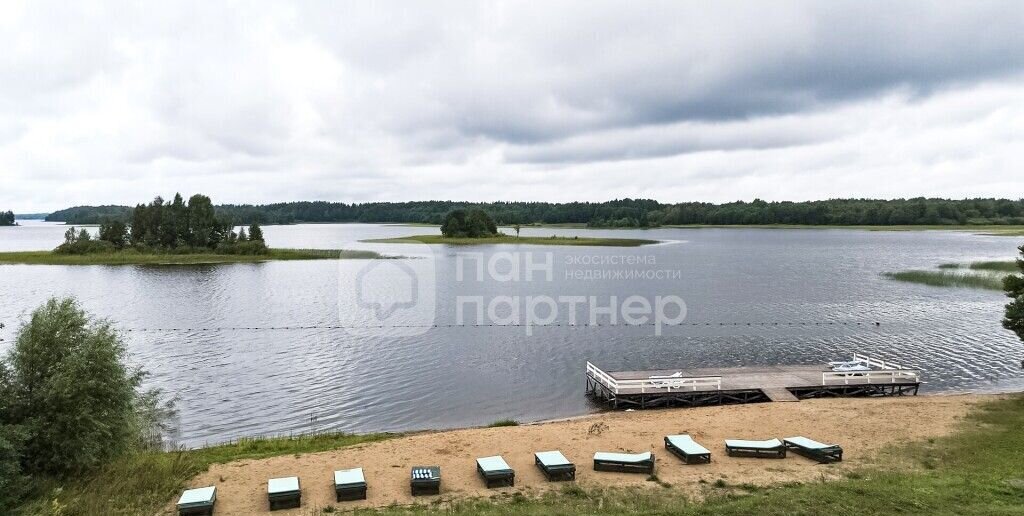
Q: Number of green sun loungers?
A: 10